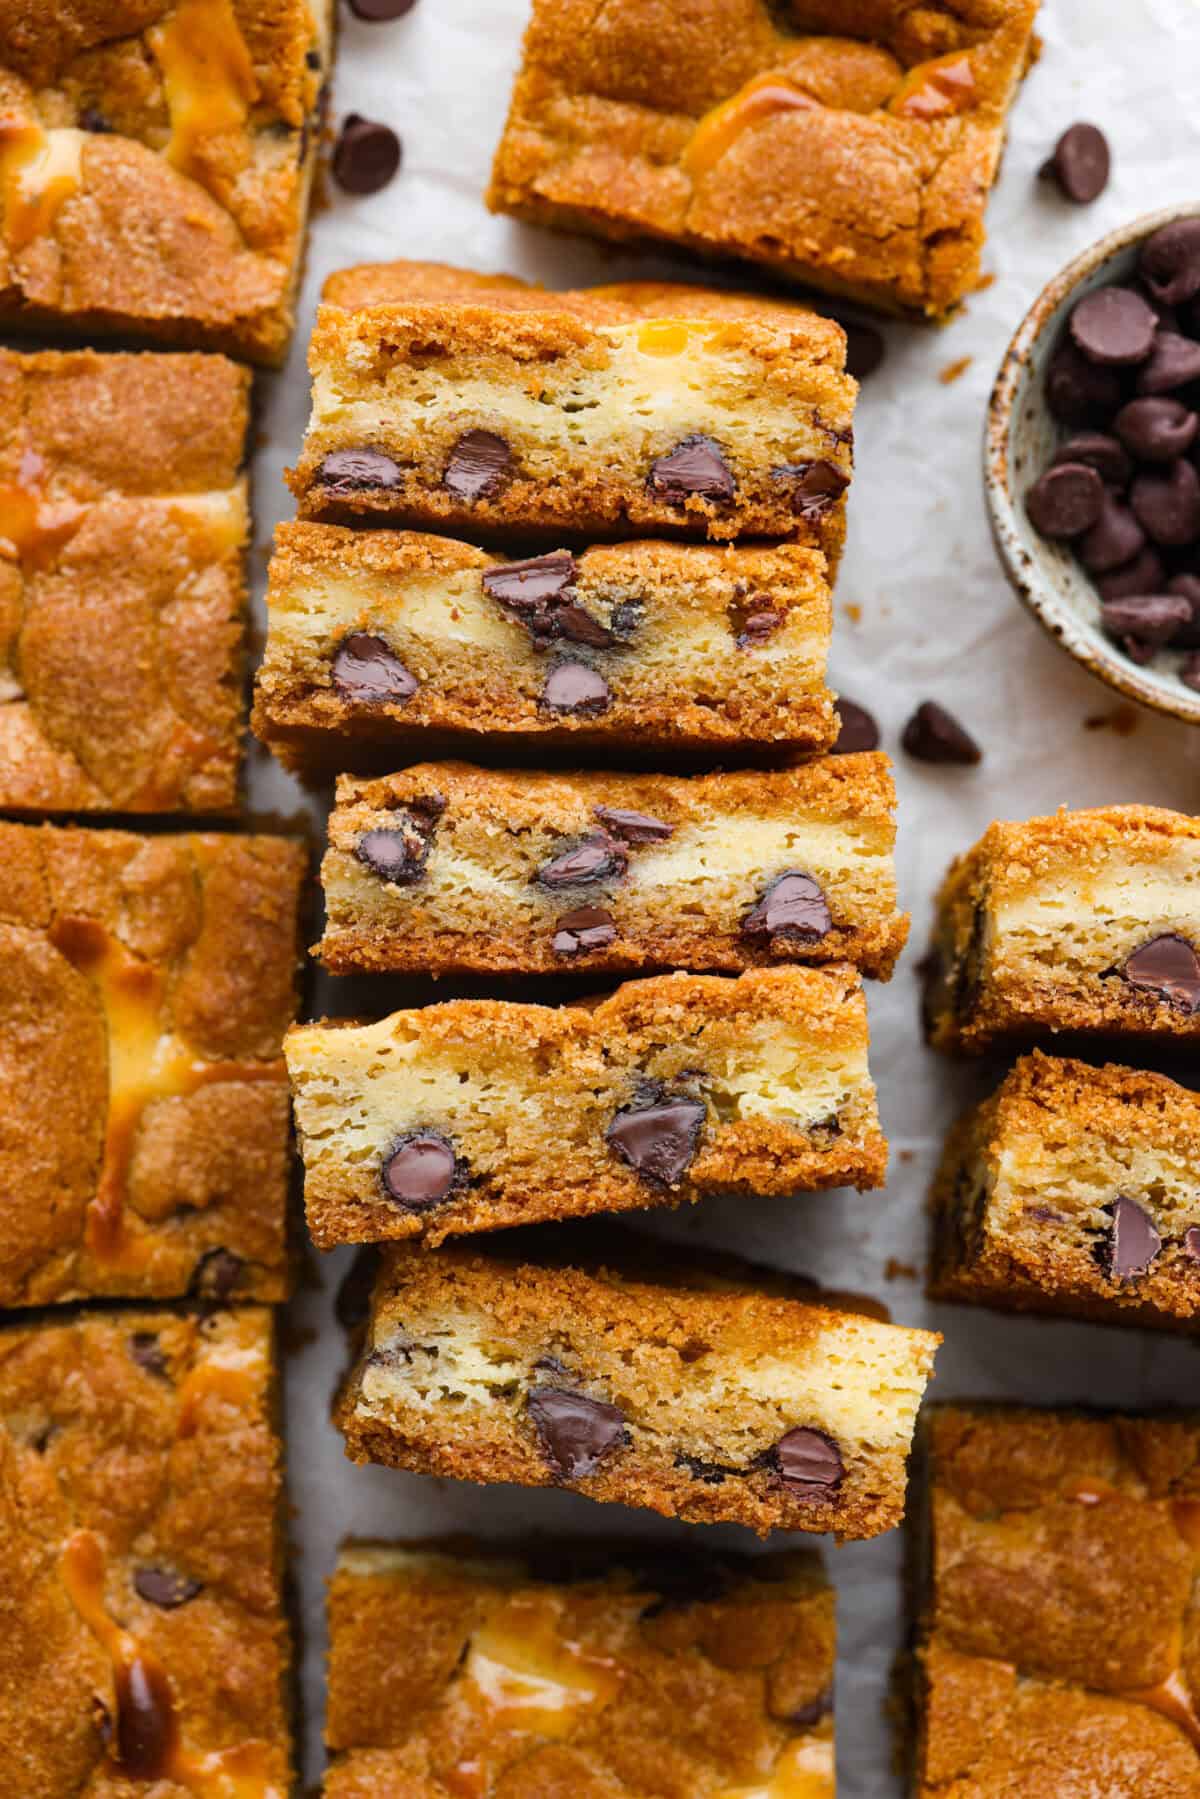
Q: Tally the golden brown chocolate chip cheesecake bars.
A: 14